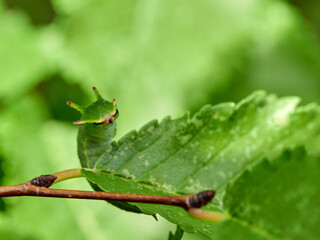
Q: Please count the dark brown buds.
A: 2